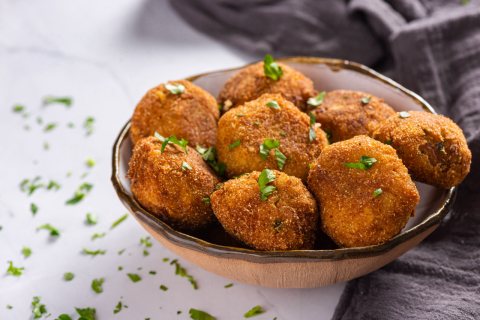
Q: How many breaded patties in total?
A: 8